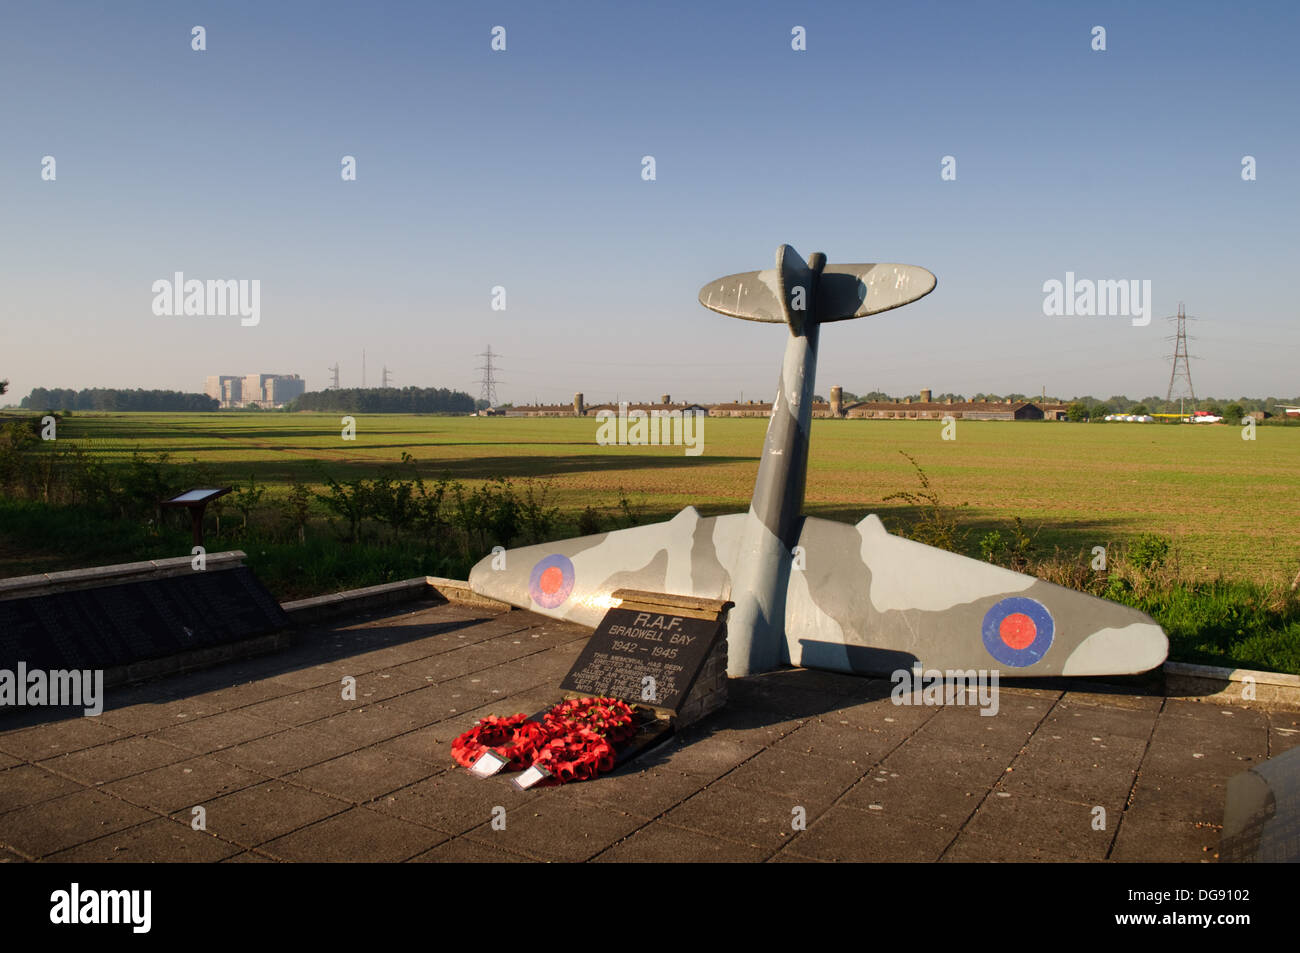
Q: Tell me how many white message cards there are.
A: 2